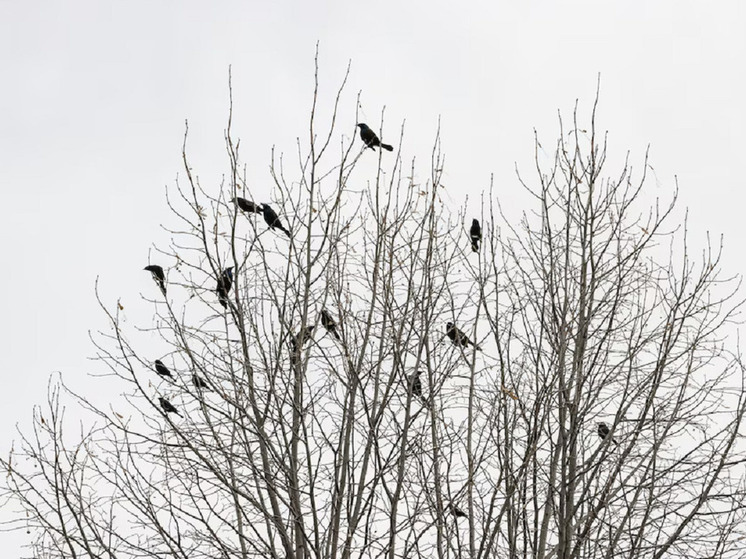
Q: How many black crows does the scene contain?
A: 15